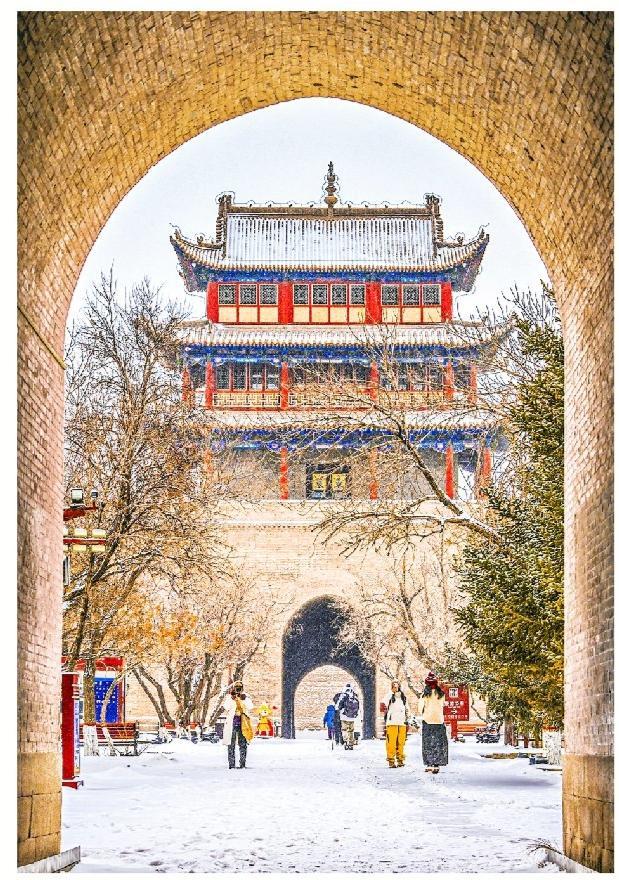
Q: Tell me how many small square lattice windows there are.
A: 10